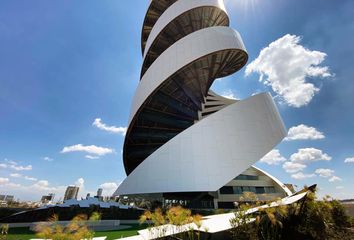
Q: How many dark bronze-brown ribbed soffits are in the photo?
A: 3